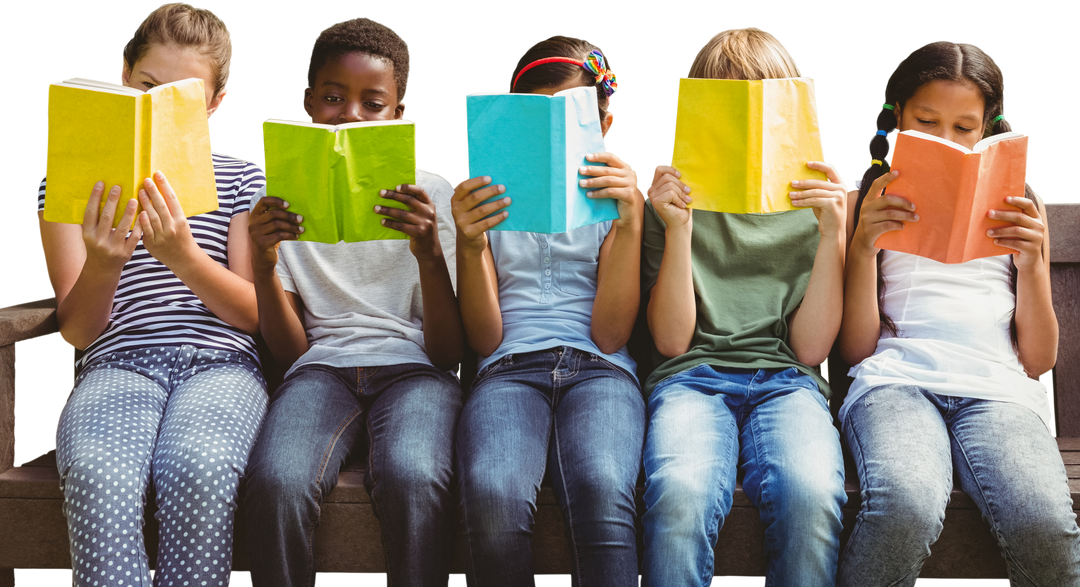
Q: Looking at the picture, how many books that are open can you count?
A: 5